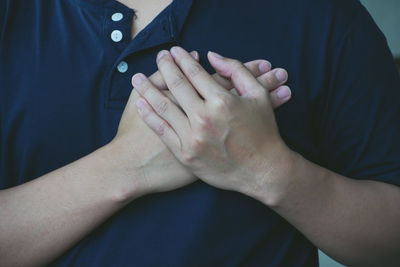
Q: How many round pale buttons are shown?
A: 3